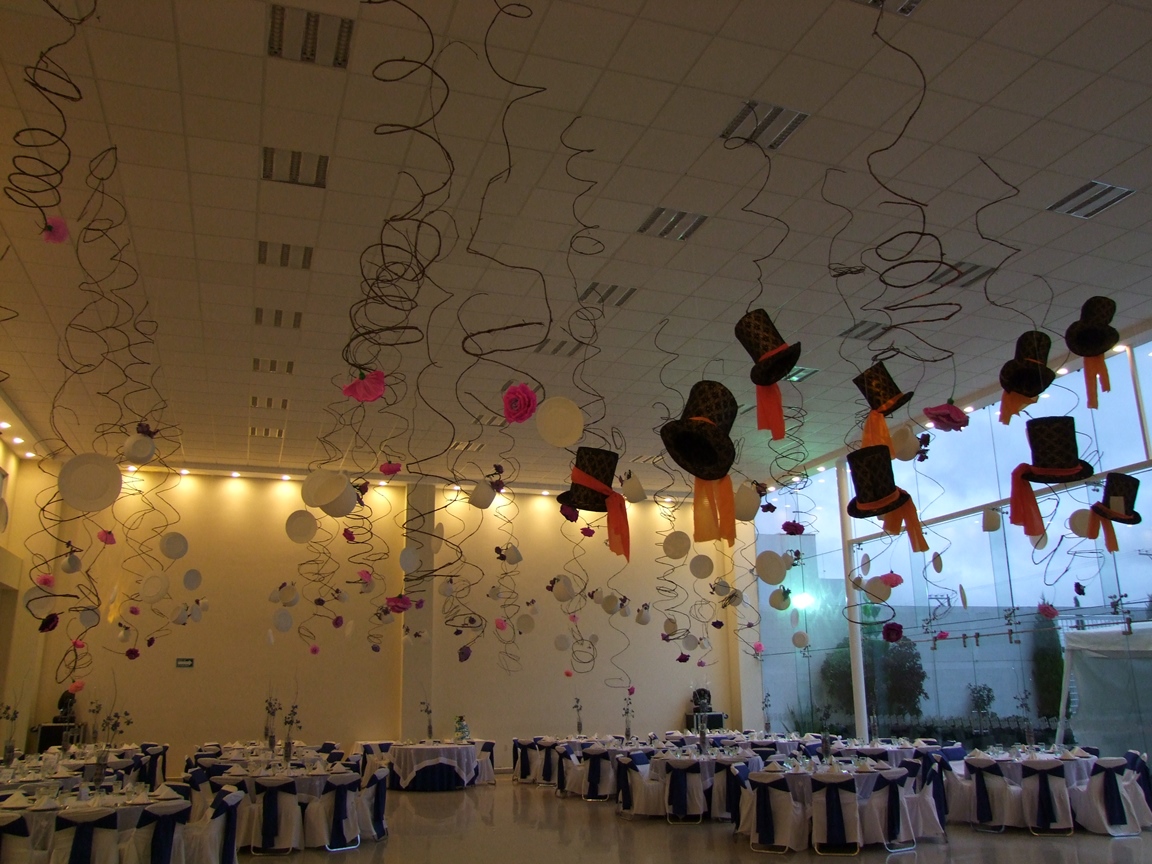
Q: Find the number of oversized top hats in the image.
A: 9